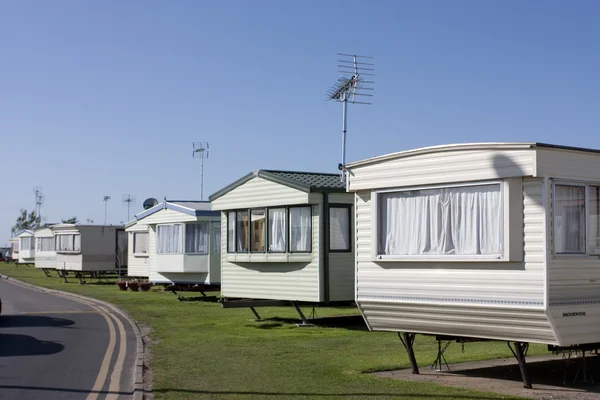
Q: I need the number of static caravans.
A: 8